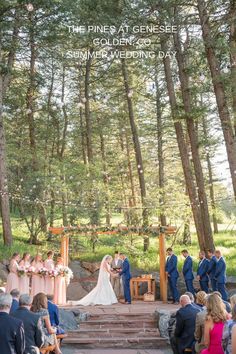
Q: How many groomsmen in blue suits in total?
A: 5